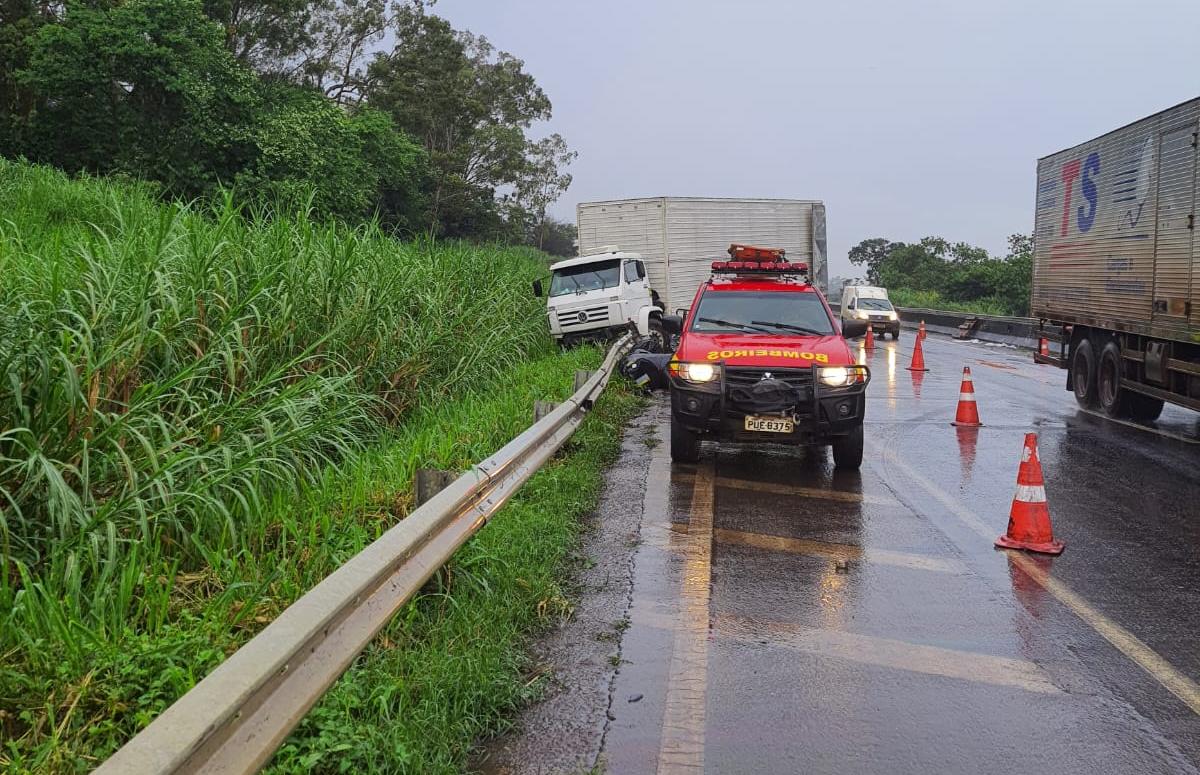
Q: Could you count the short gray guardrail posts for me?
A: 3